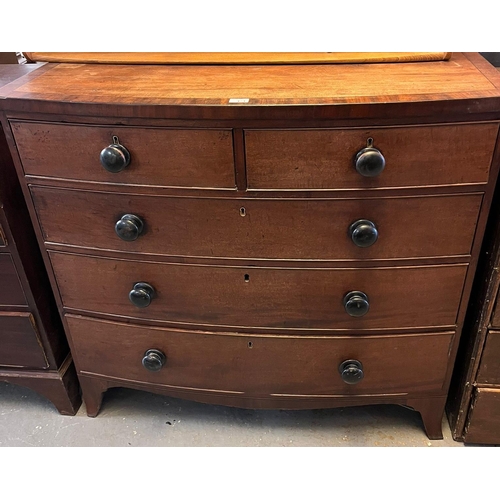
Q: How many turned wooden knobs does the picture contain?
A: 8